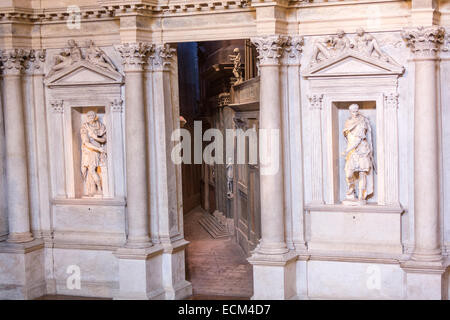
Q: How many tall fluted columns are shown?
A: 4